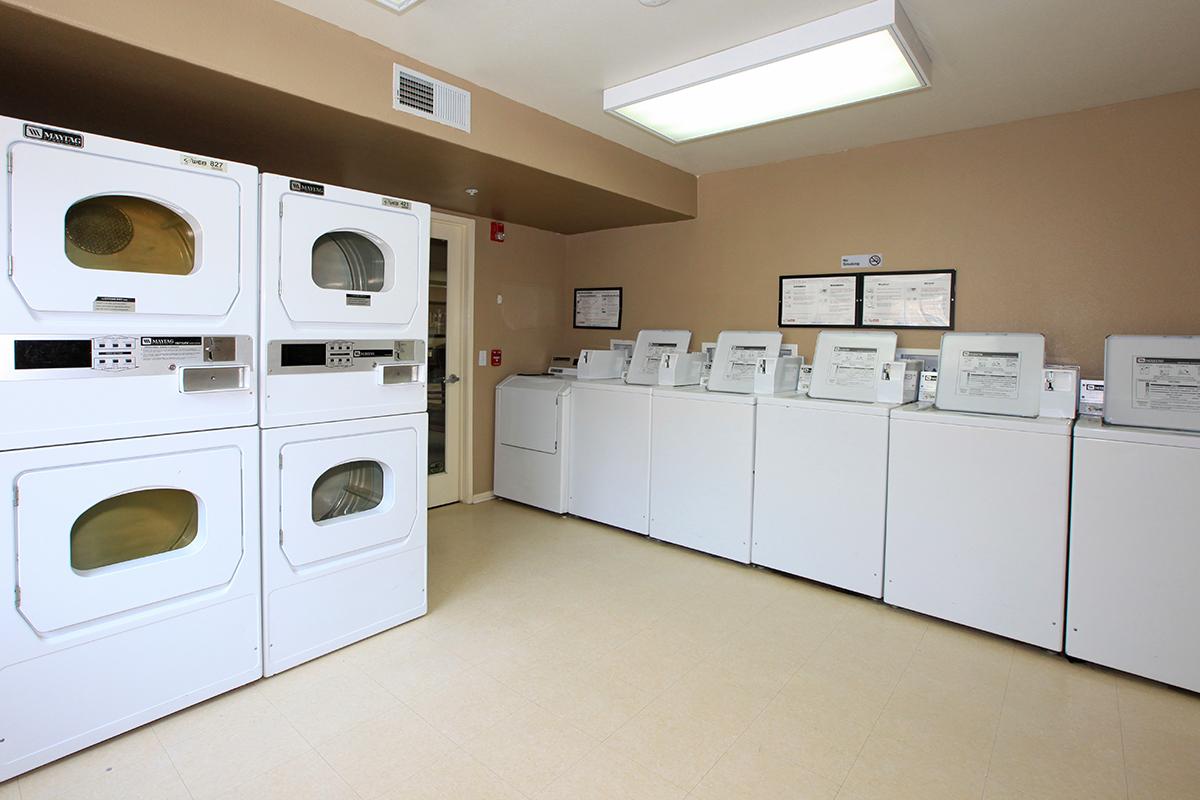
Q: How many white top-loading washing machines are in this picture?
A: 5